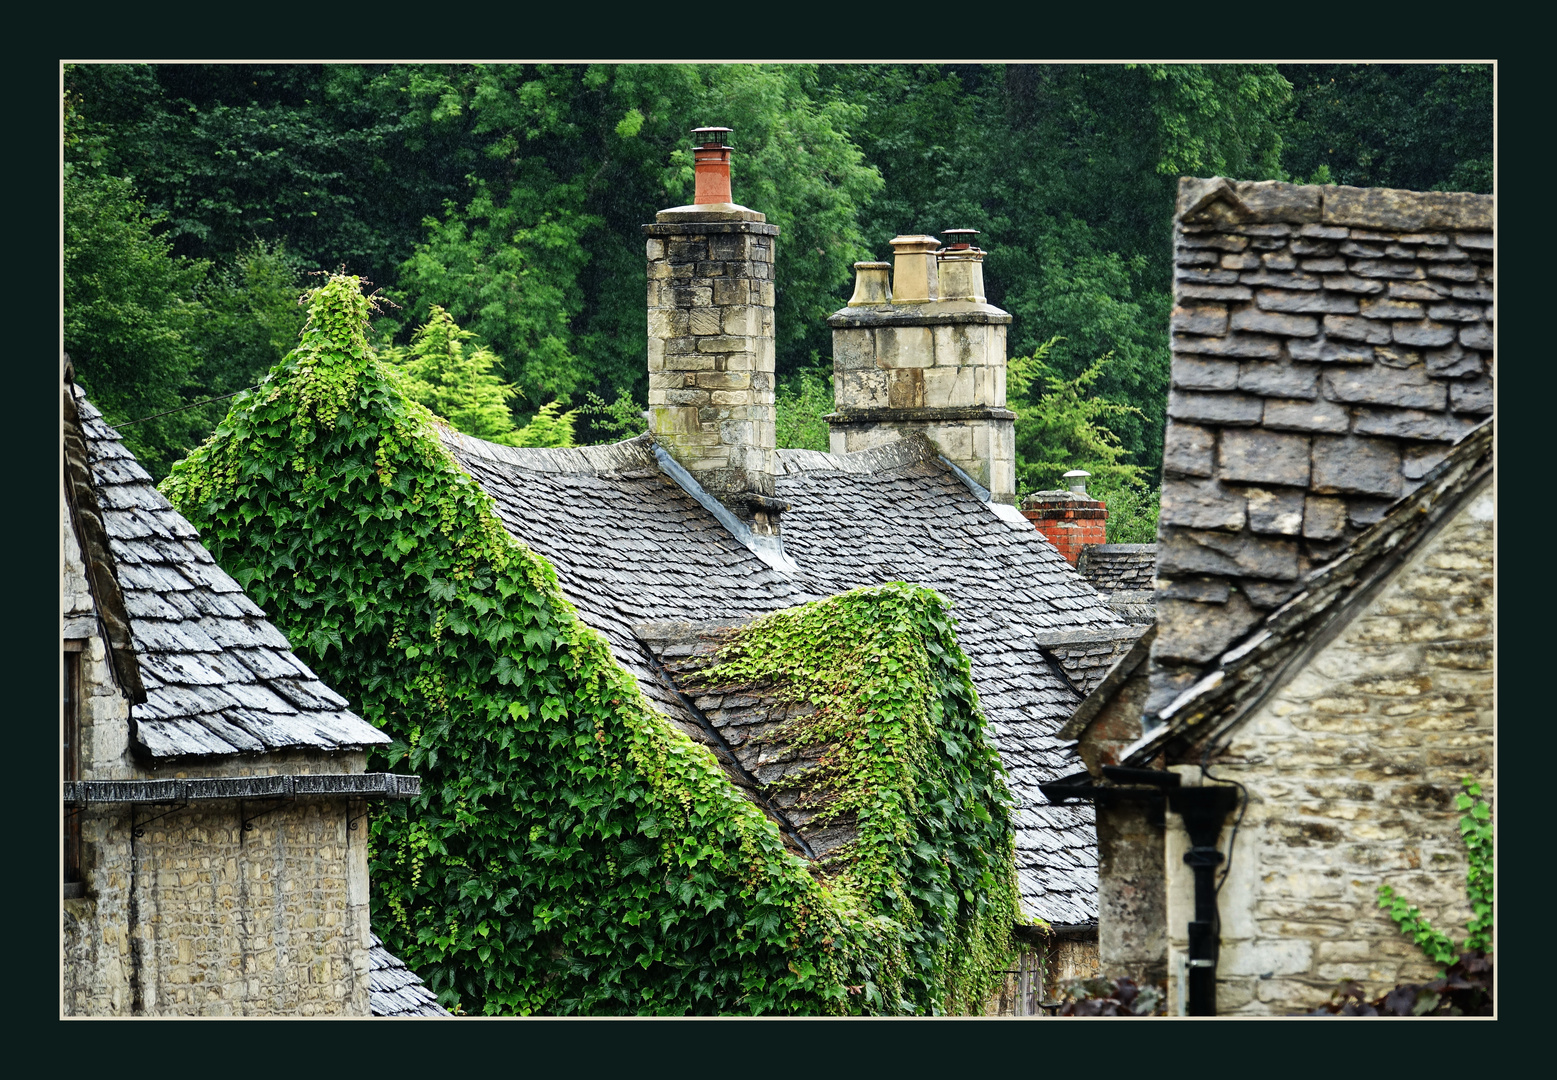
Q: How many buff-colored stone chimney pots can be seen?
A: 3